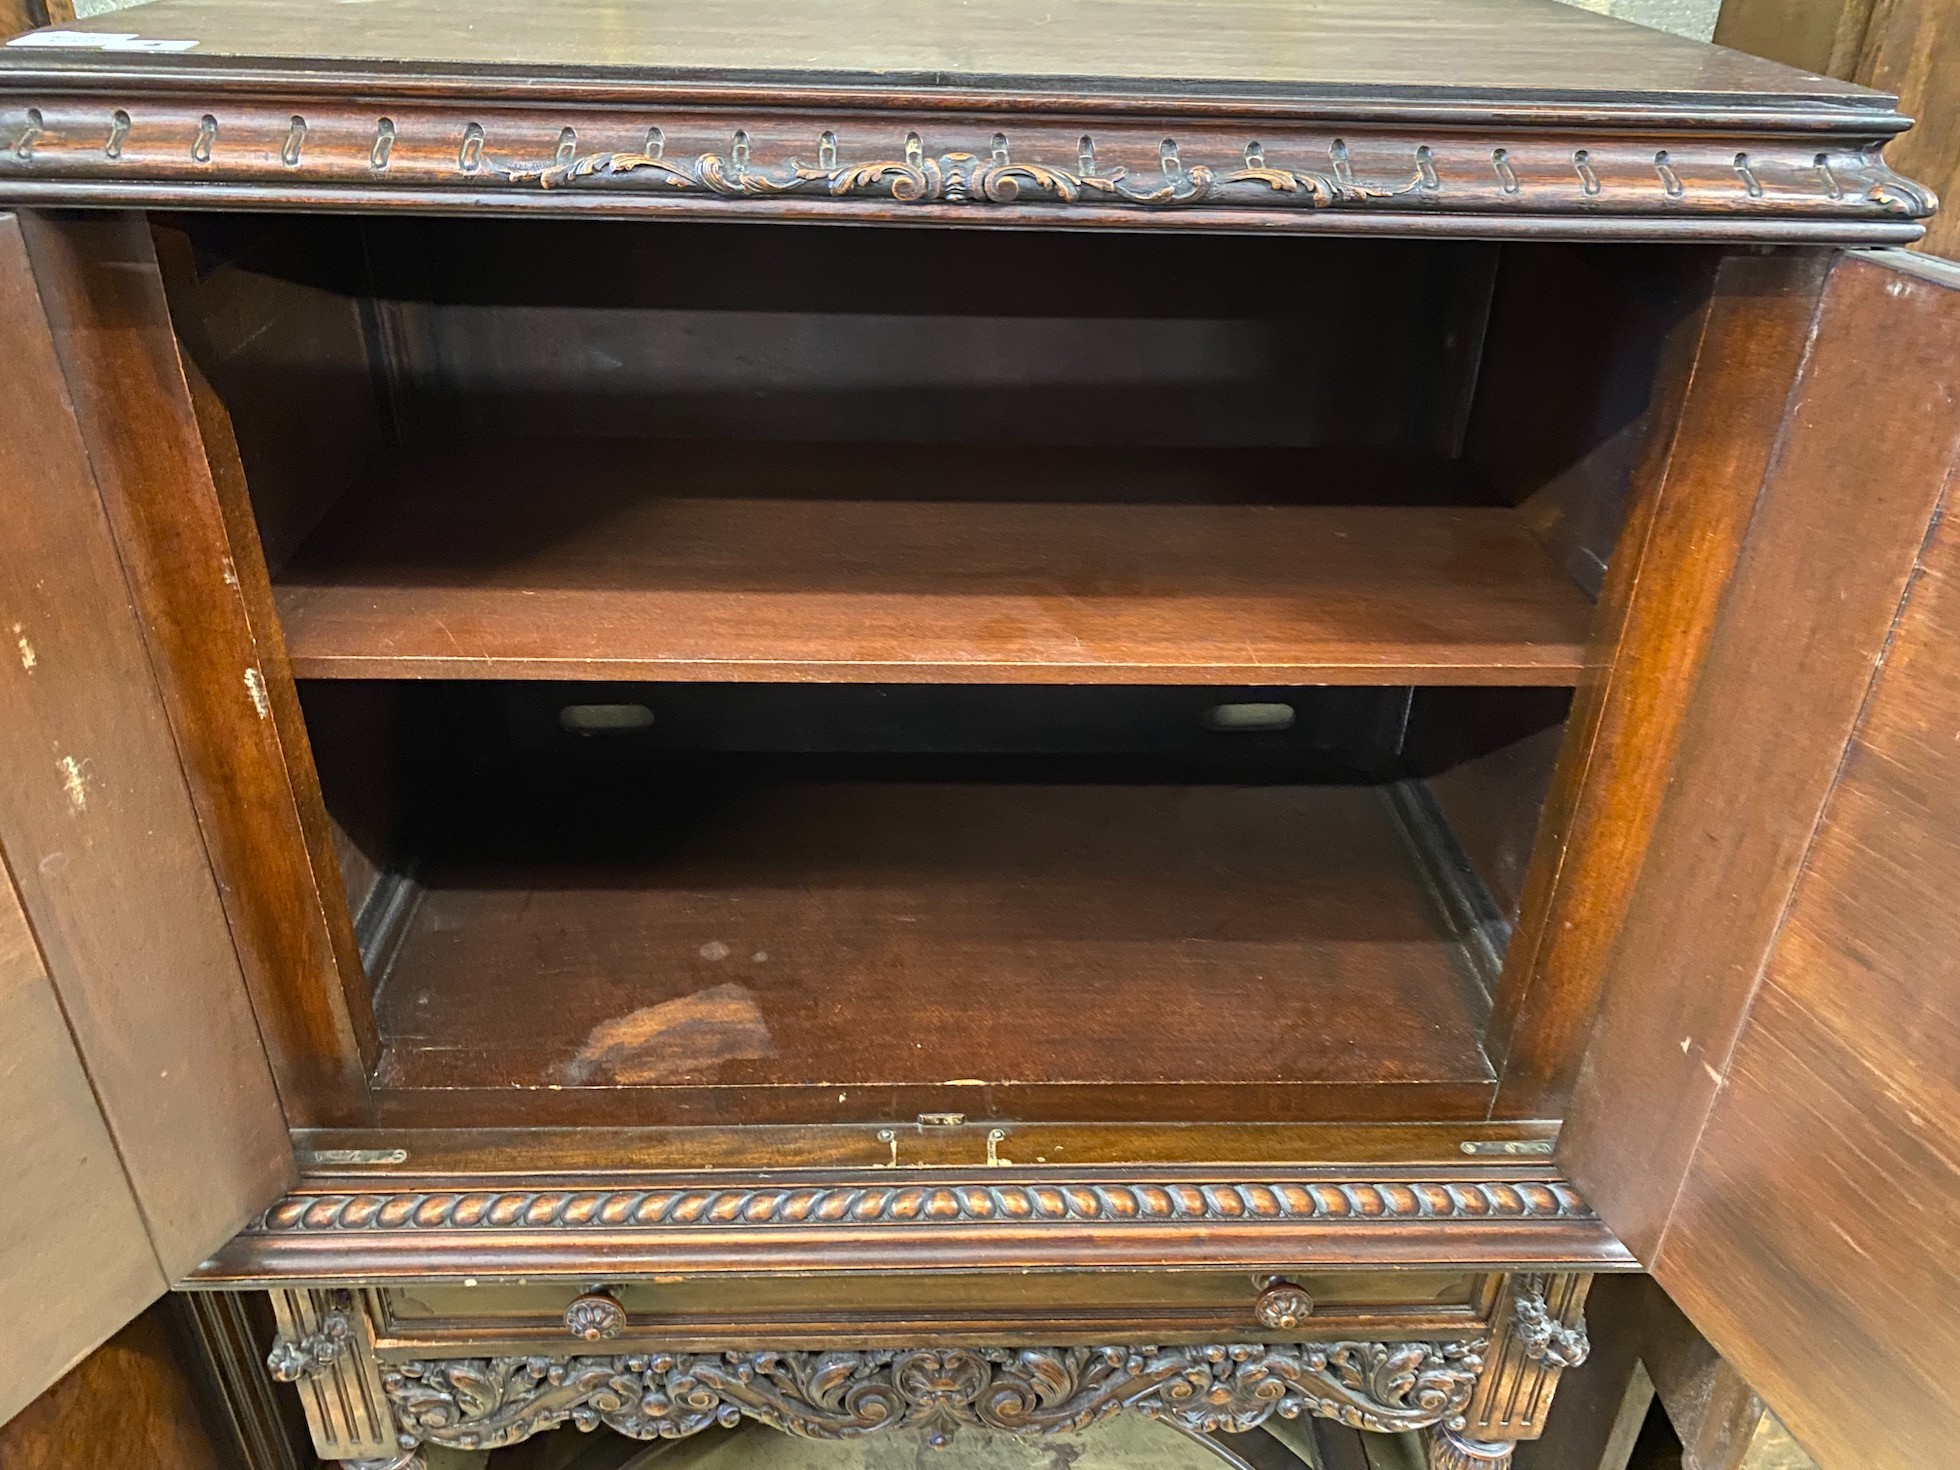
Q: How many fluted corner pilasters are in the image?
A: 2